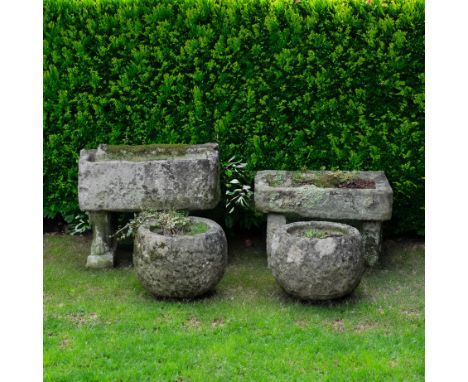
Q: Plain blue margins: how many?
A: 0